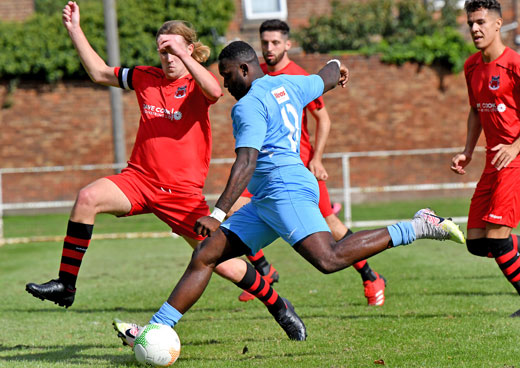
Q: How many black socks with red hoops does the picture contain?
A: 6